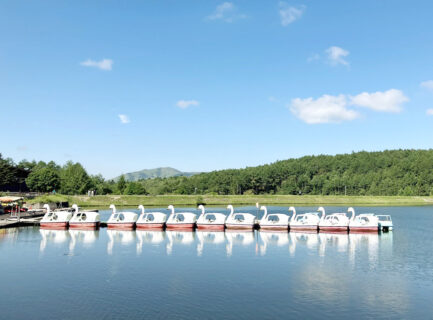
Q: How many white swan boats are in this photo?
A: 11